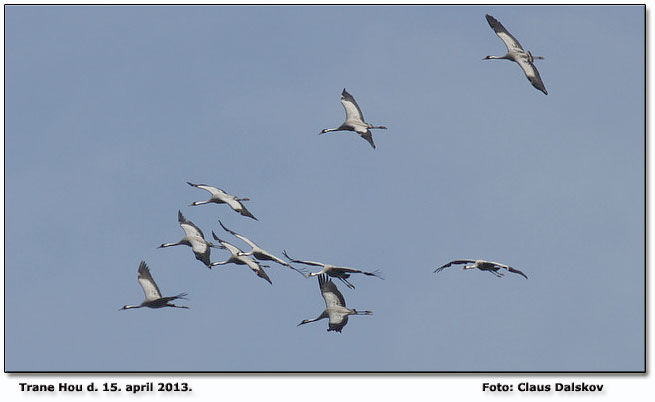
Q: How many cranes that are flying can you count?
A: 10